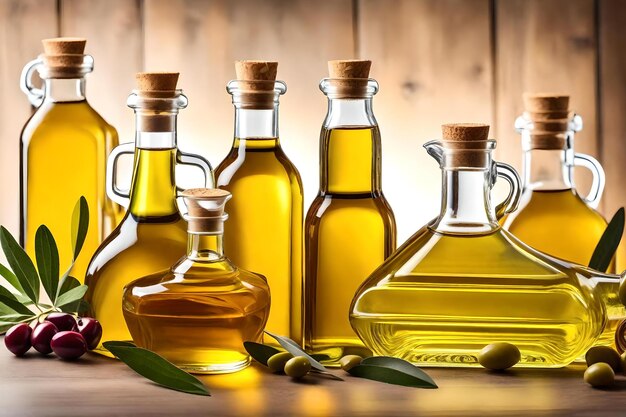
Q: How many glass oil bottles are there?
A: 7